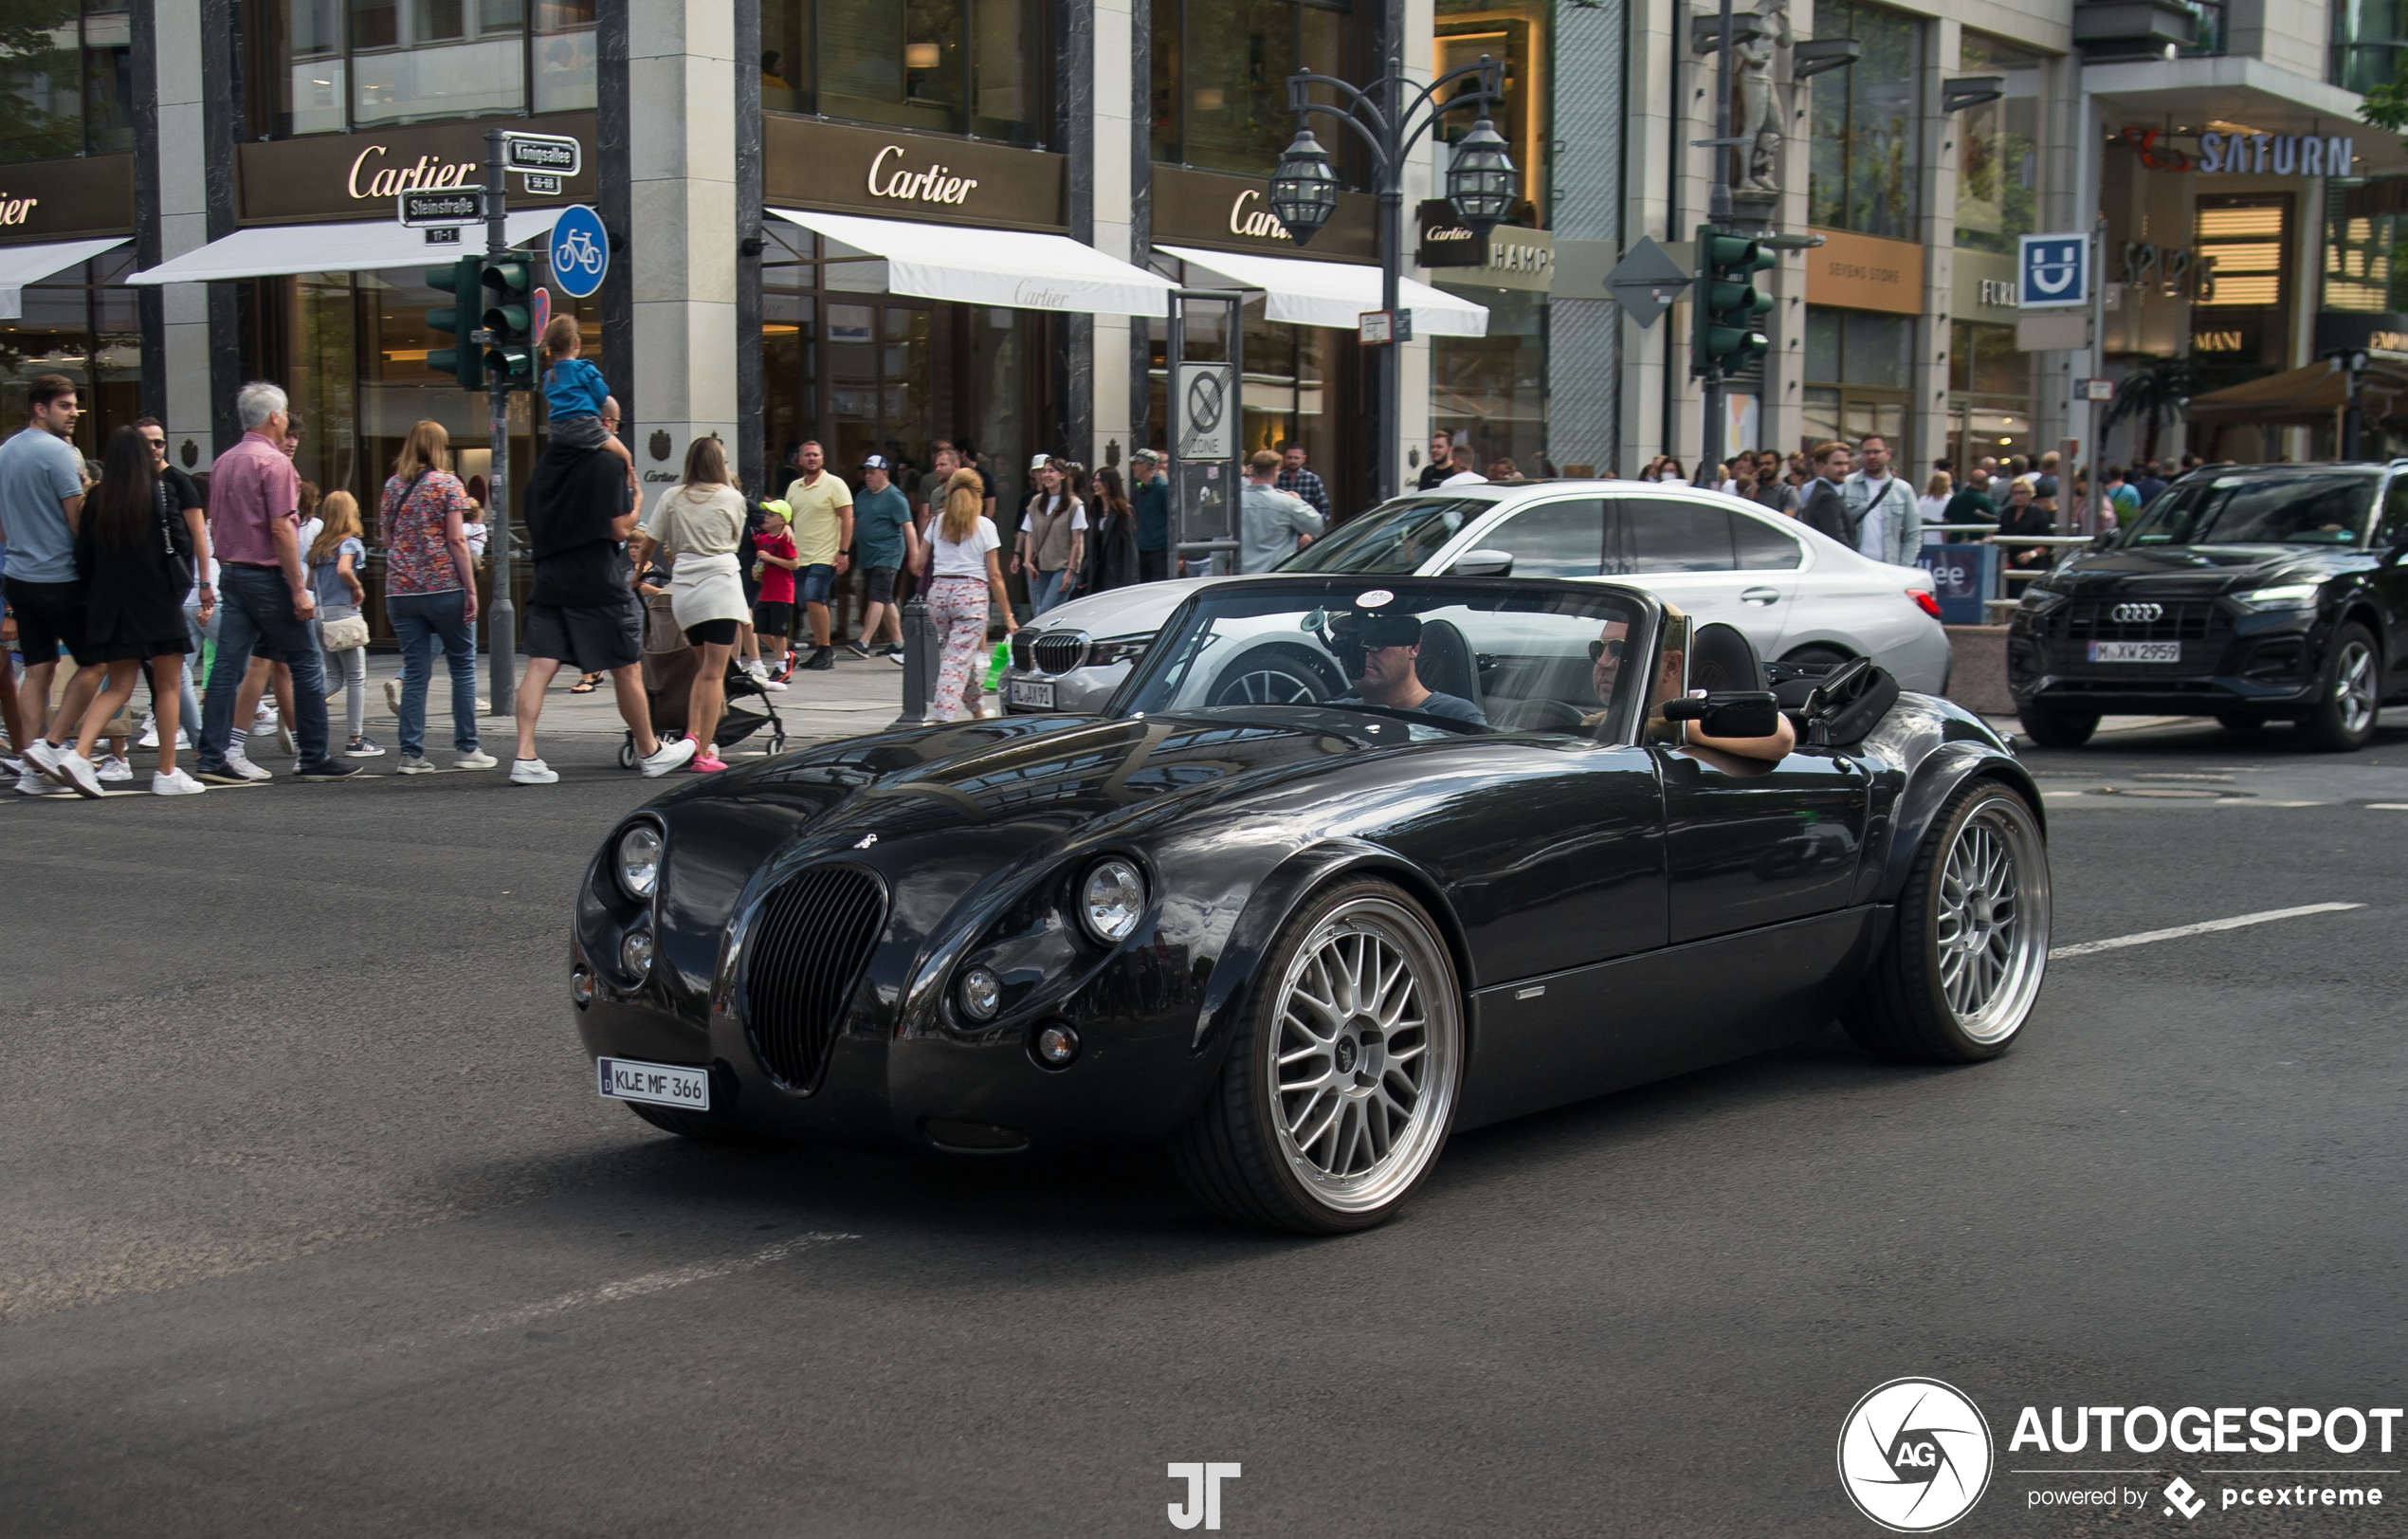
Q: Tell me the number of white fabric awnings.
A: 4